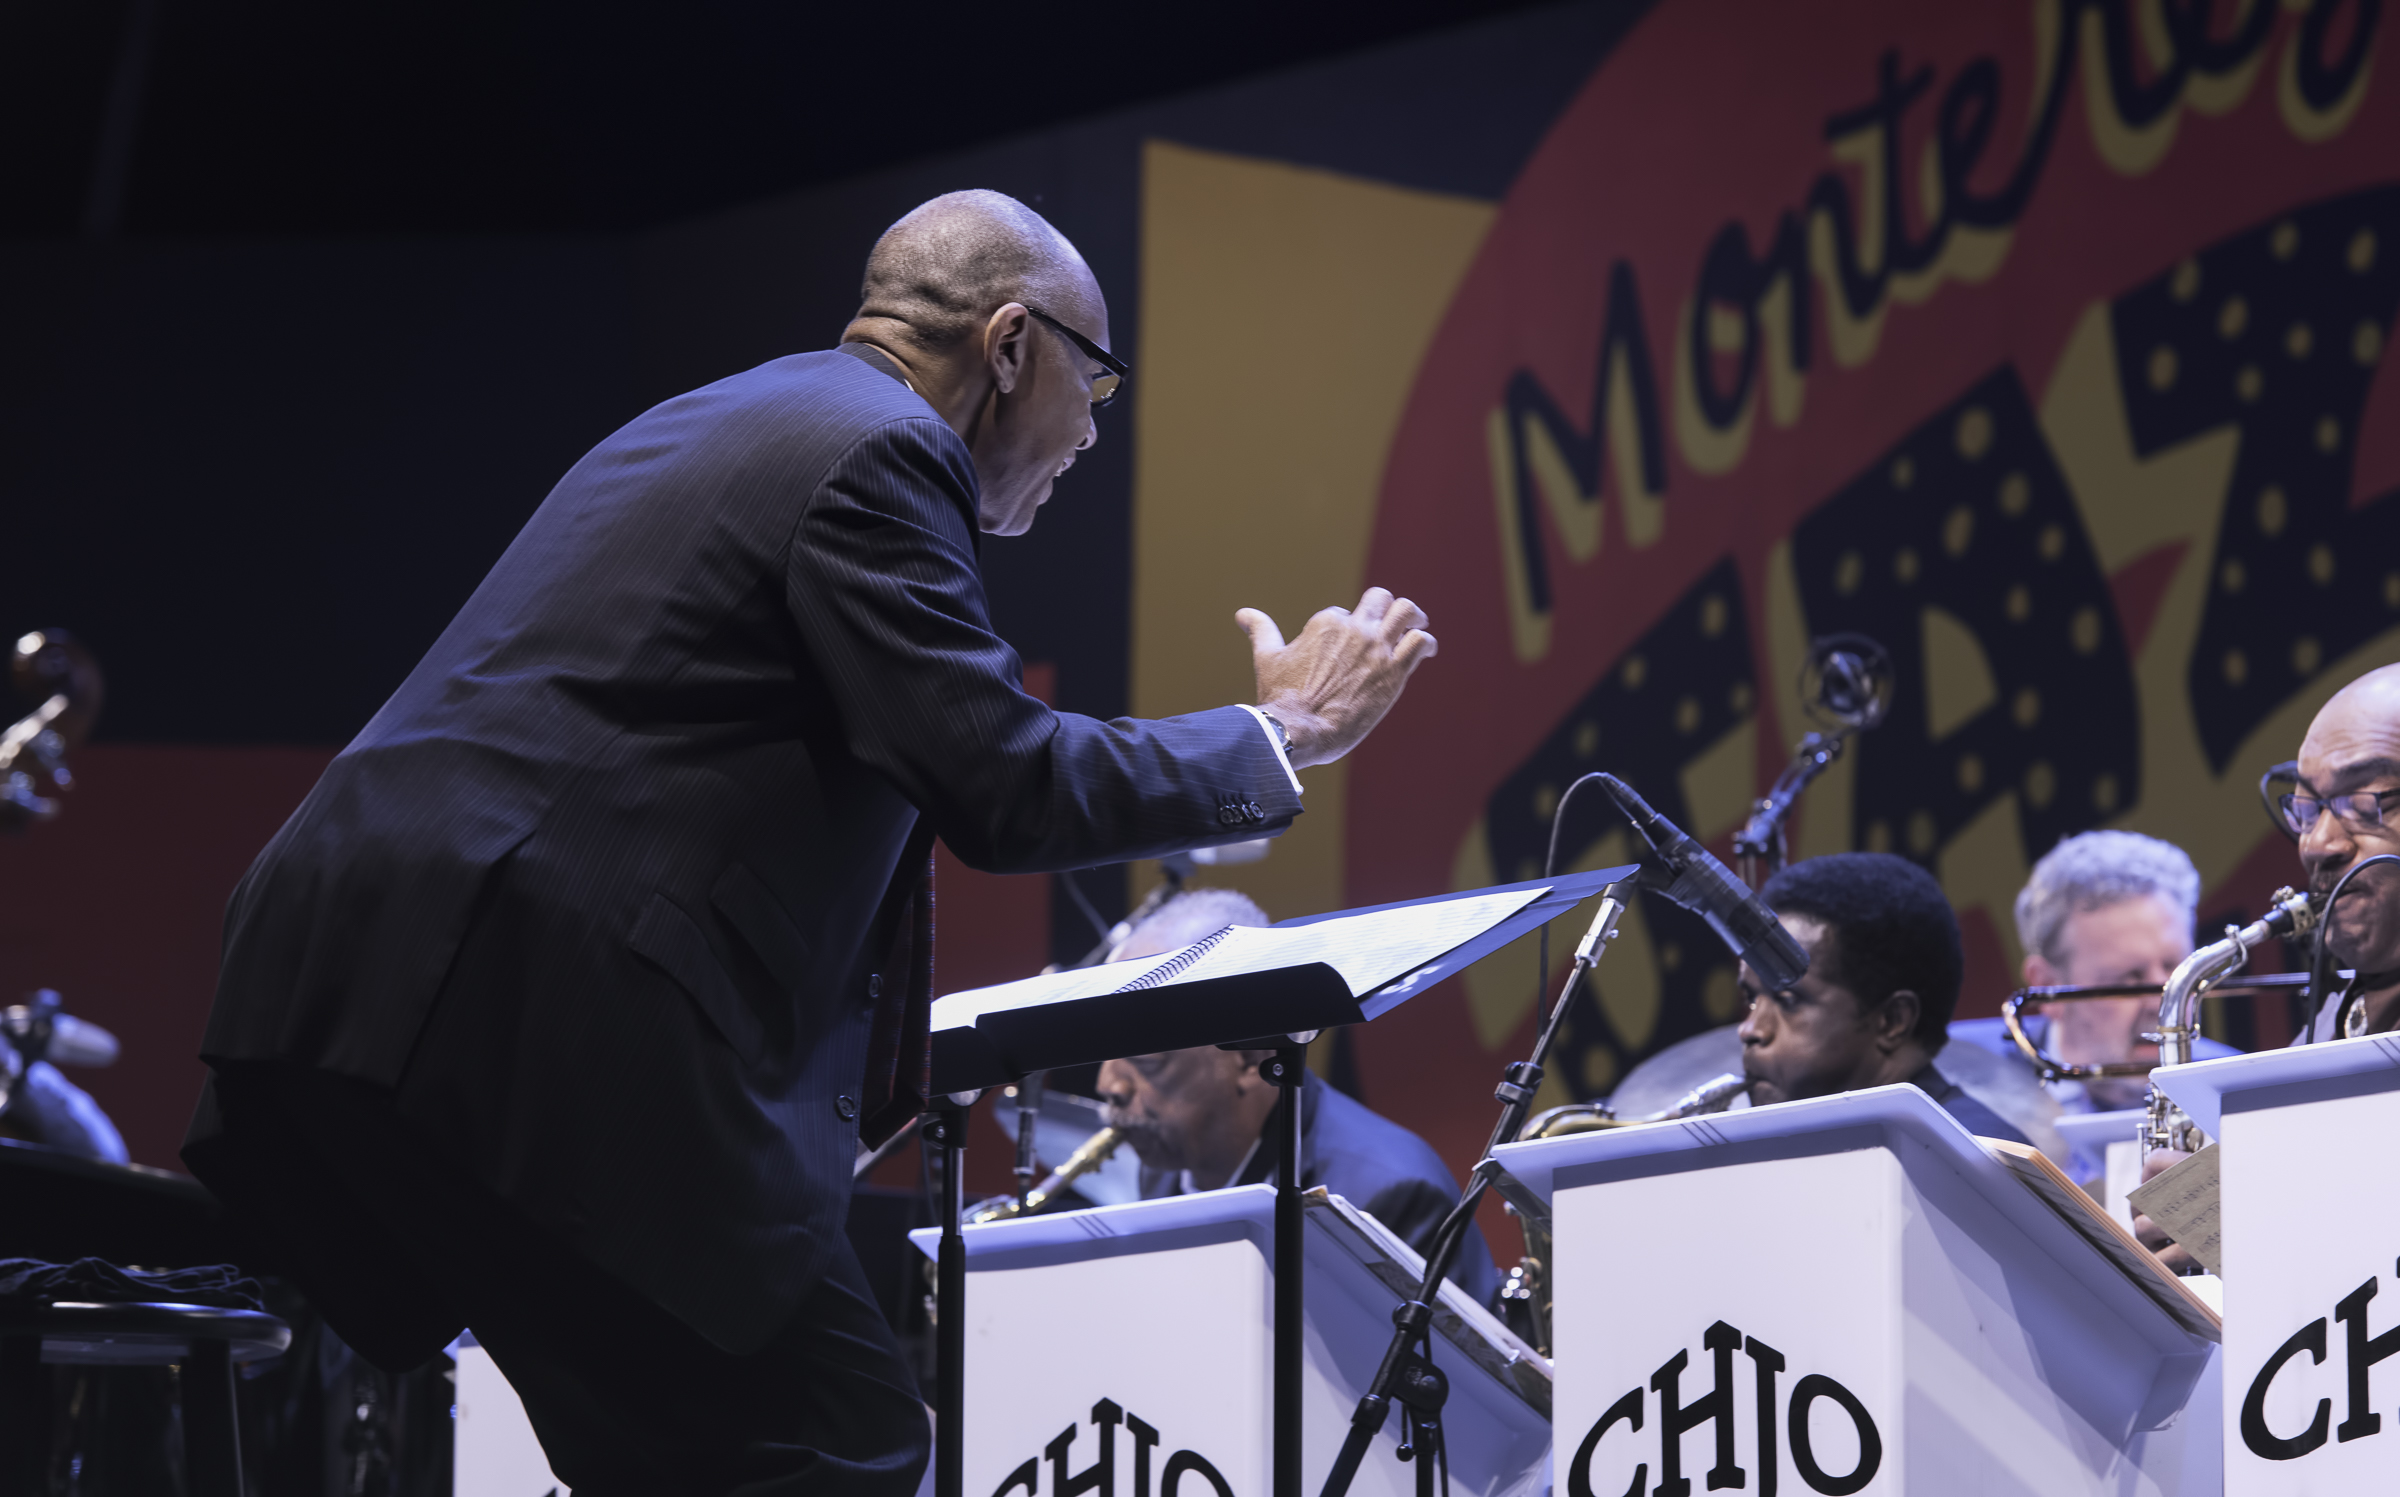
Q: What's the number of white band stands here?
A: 4